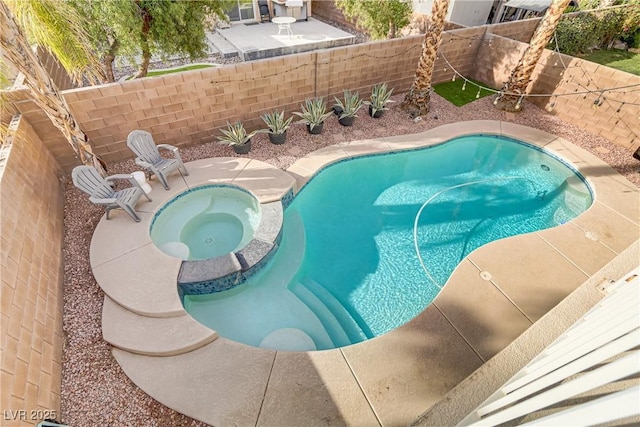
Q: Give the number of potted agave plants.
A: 5